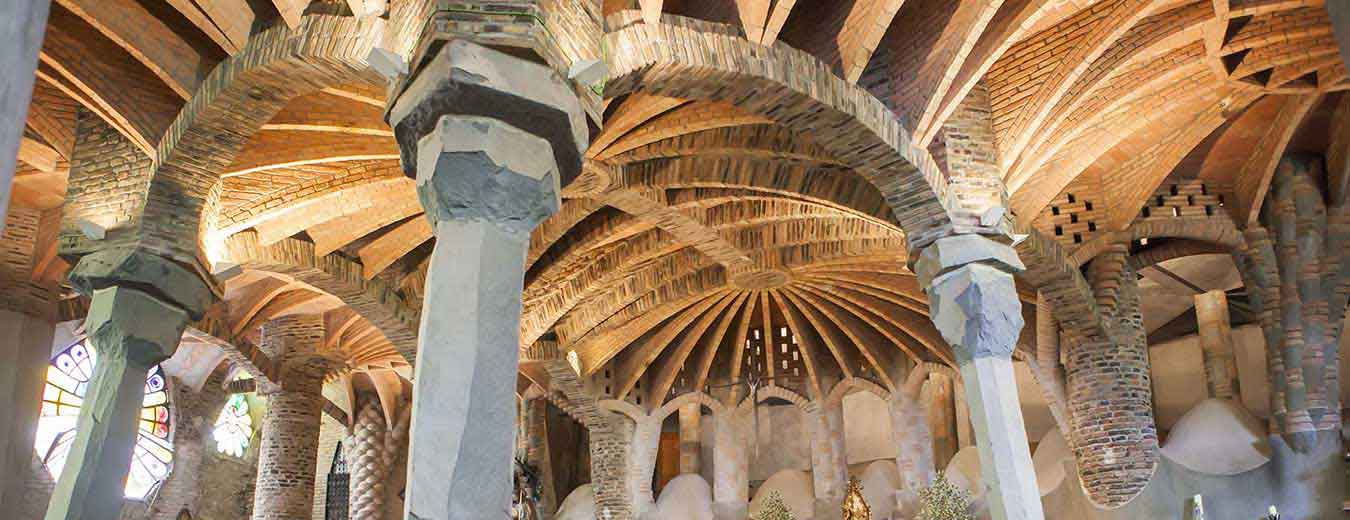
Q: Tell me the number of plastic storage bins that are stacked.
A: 0